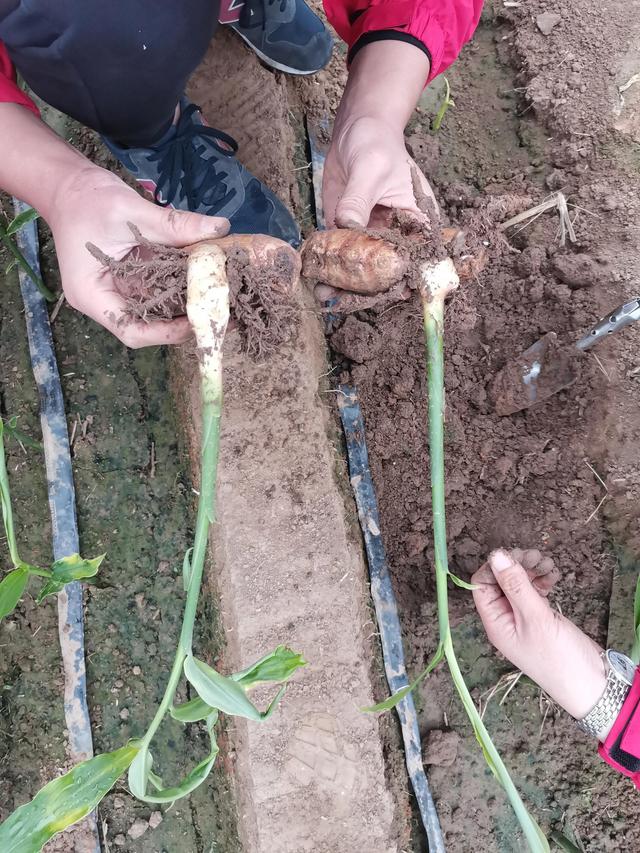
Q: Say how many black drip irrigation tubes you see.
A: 2